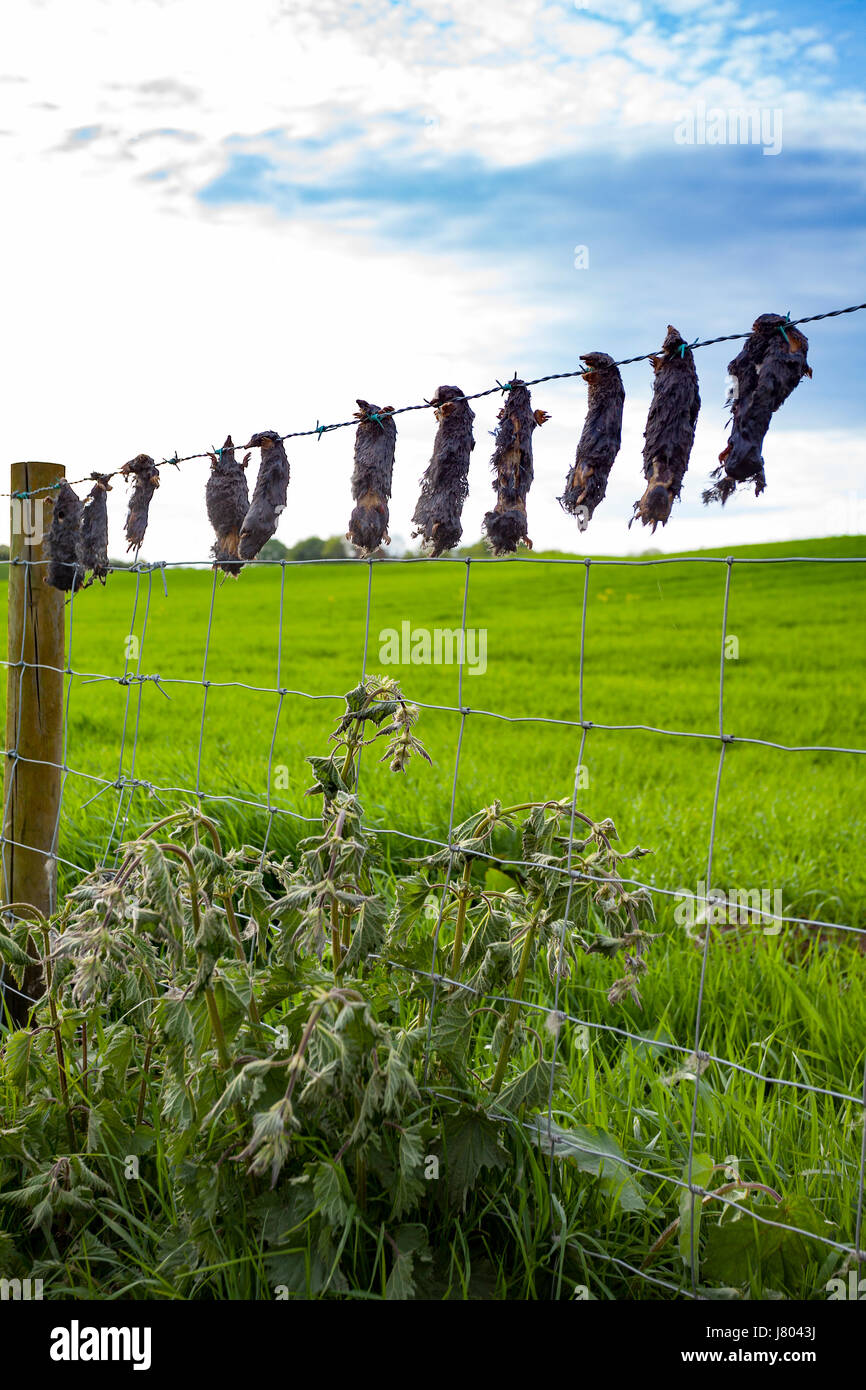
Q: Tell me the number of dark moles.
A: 11